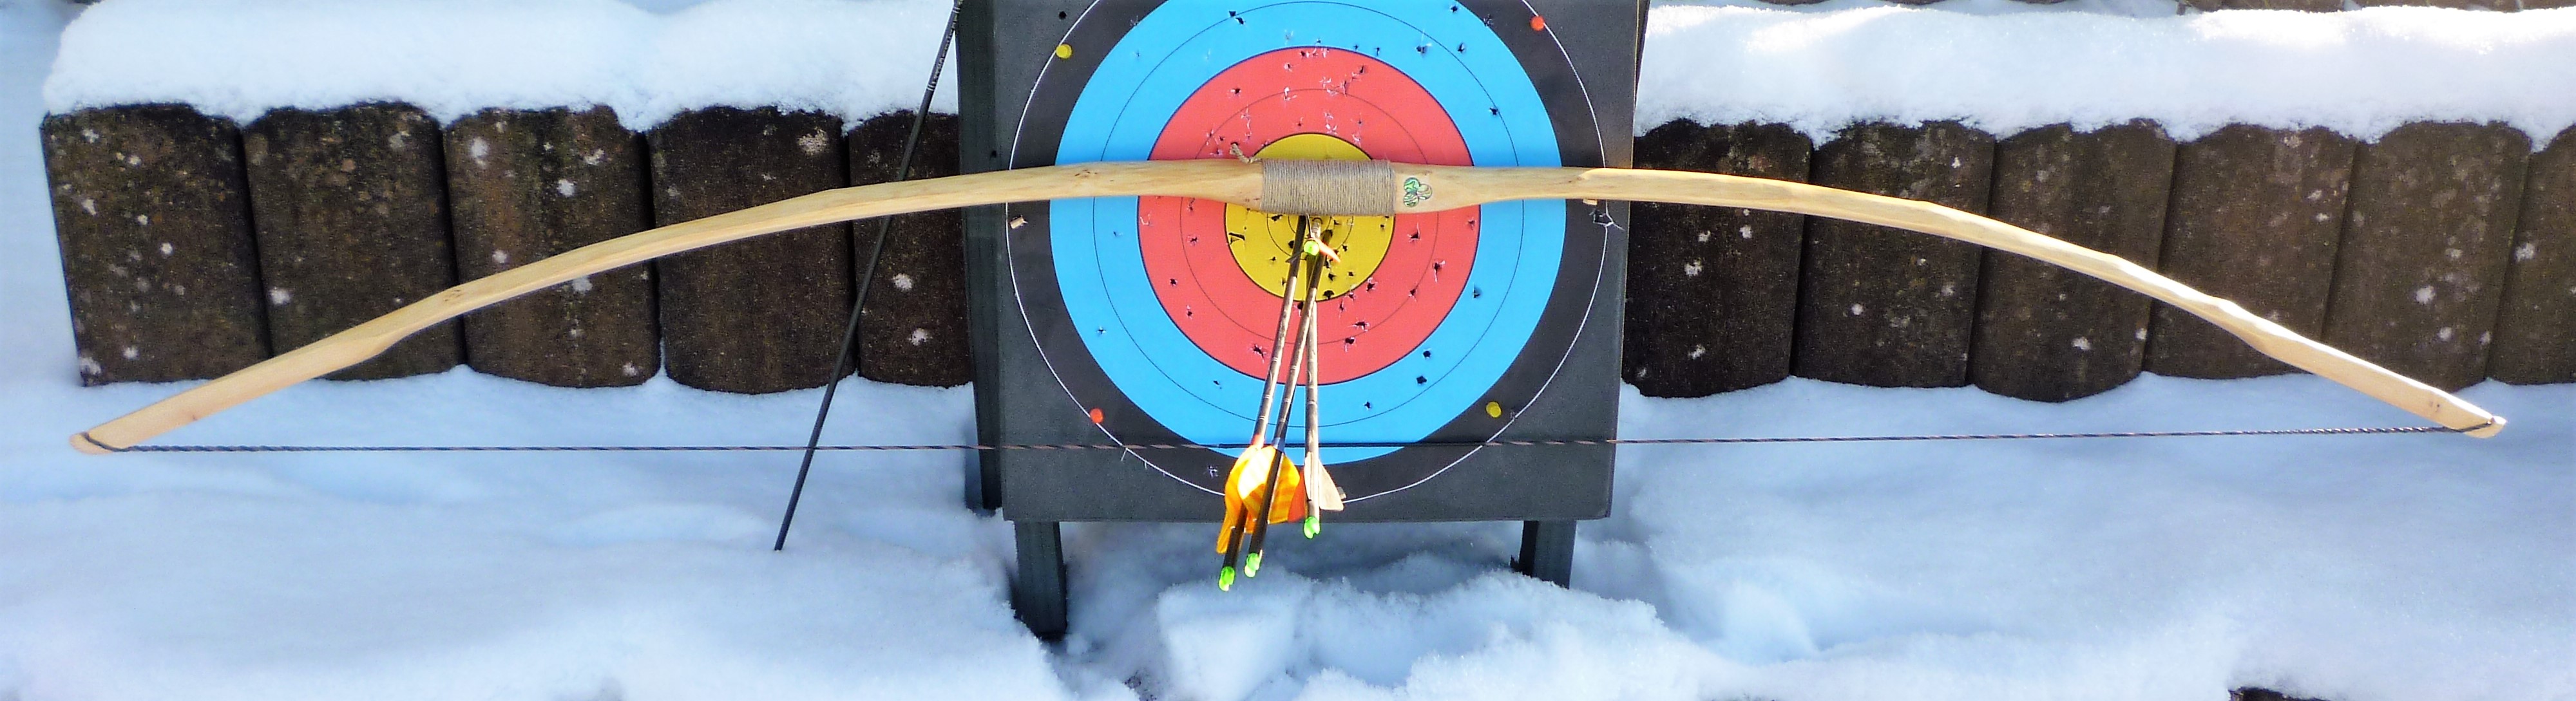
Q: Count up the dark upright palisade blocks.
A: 11